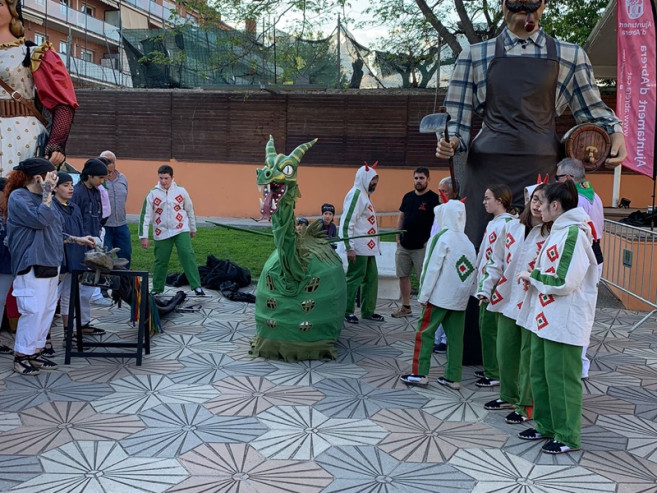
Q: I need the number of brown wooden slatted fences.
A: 1